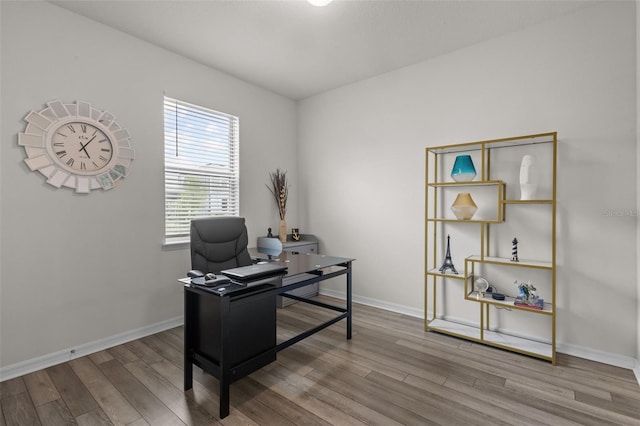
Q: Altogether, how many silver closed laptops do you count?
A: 1